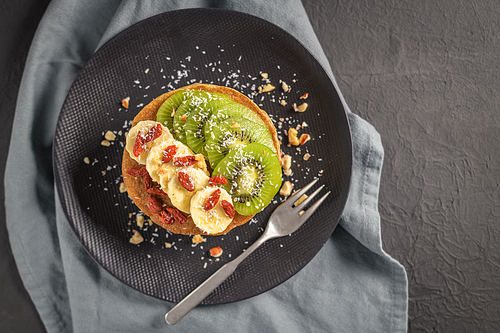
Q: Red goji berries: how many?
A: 14